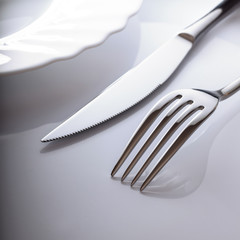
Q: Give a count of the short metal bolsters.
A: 1